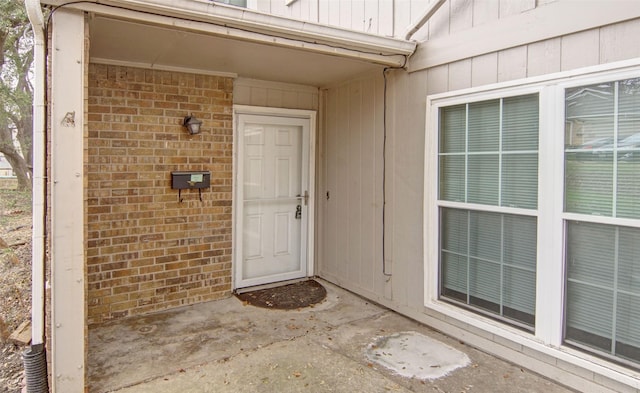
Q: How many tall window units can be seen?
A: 2